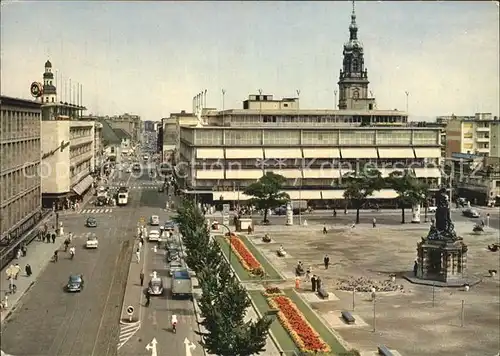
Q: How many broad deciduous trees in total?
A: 3